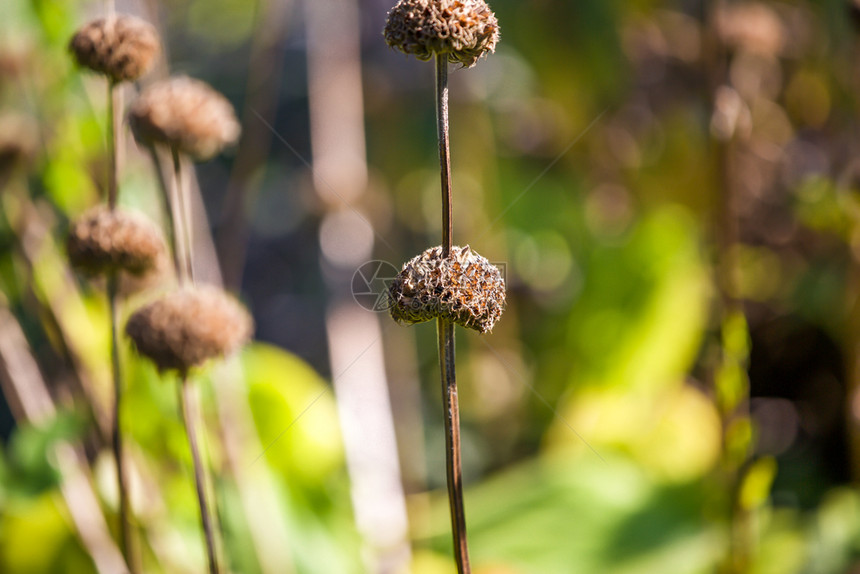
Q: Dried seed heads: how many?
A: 6